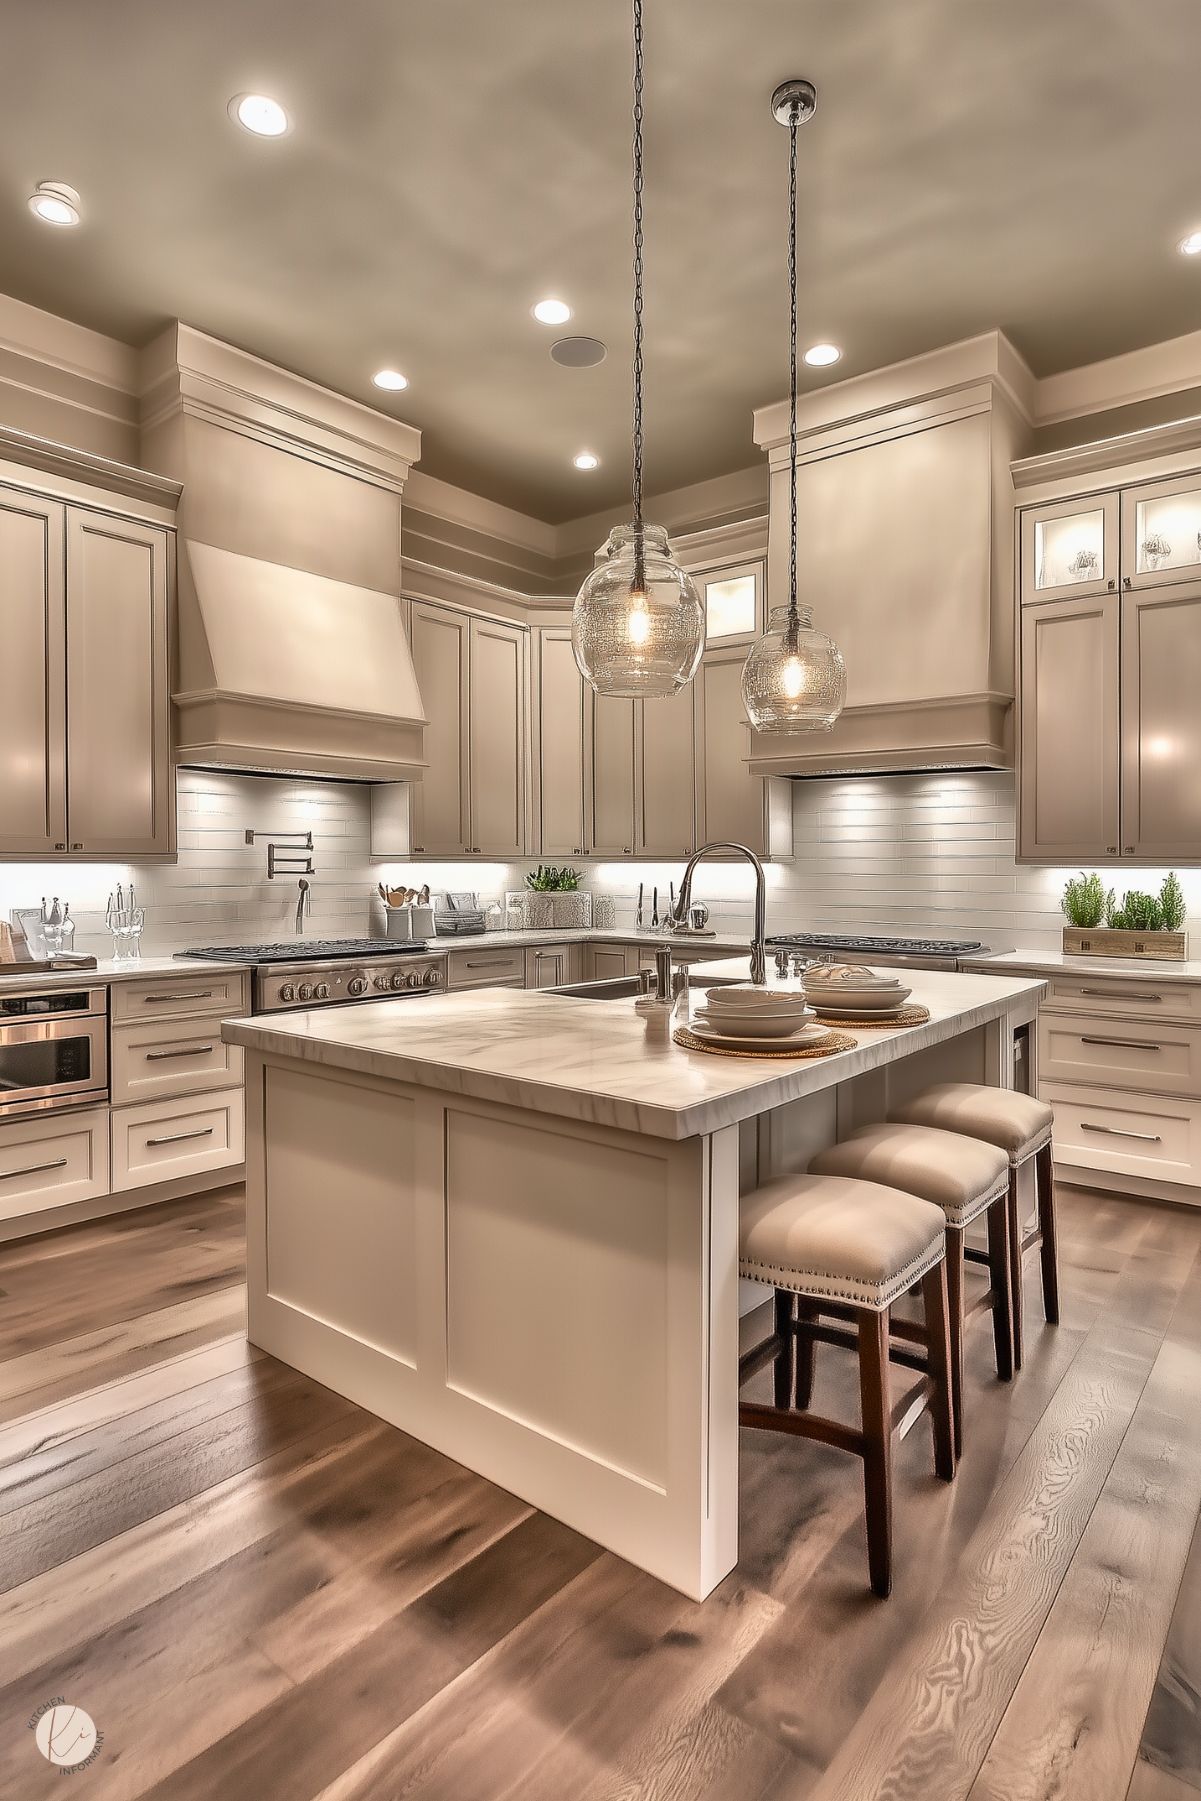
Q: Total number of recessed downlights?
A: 7